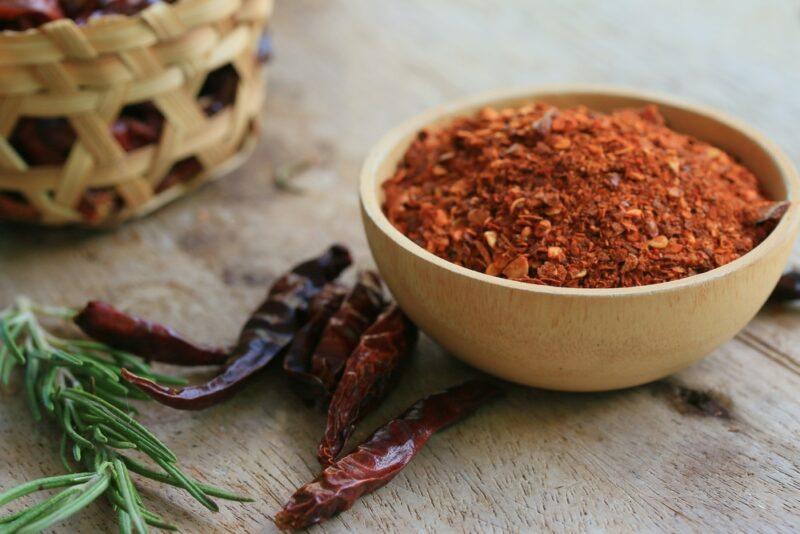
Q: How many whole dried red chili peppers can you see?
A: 6